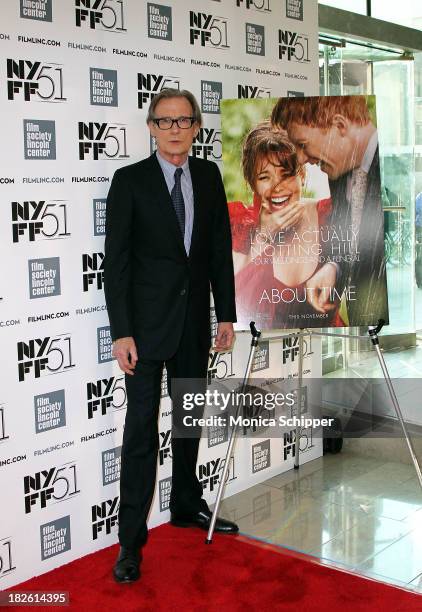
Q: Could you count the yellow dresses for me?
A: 0